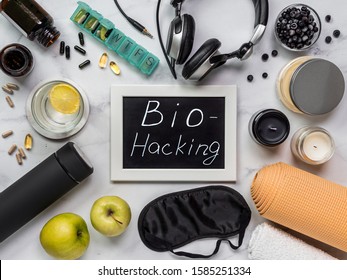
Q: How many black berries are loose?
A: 7